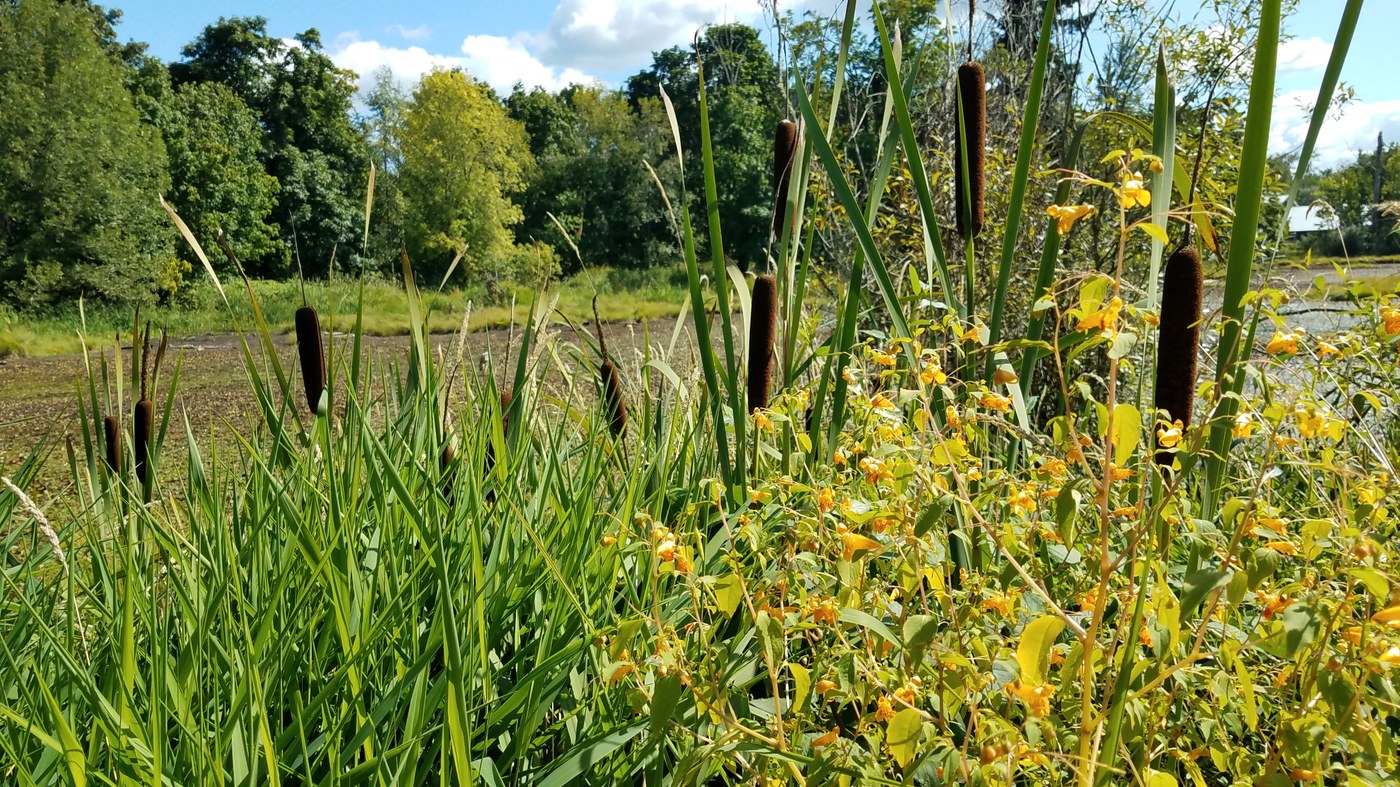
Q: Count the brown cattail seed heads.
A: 10